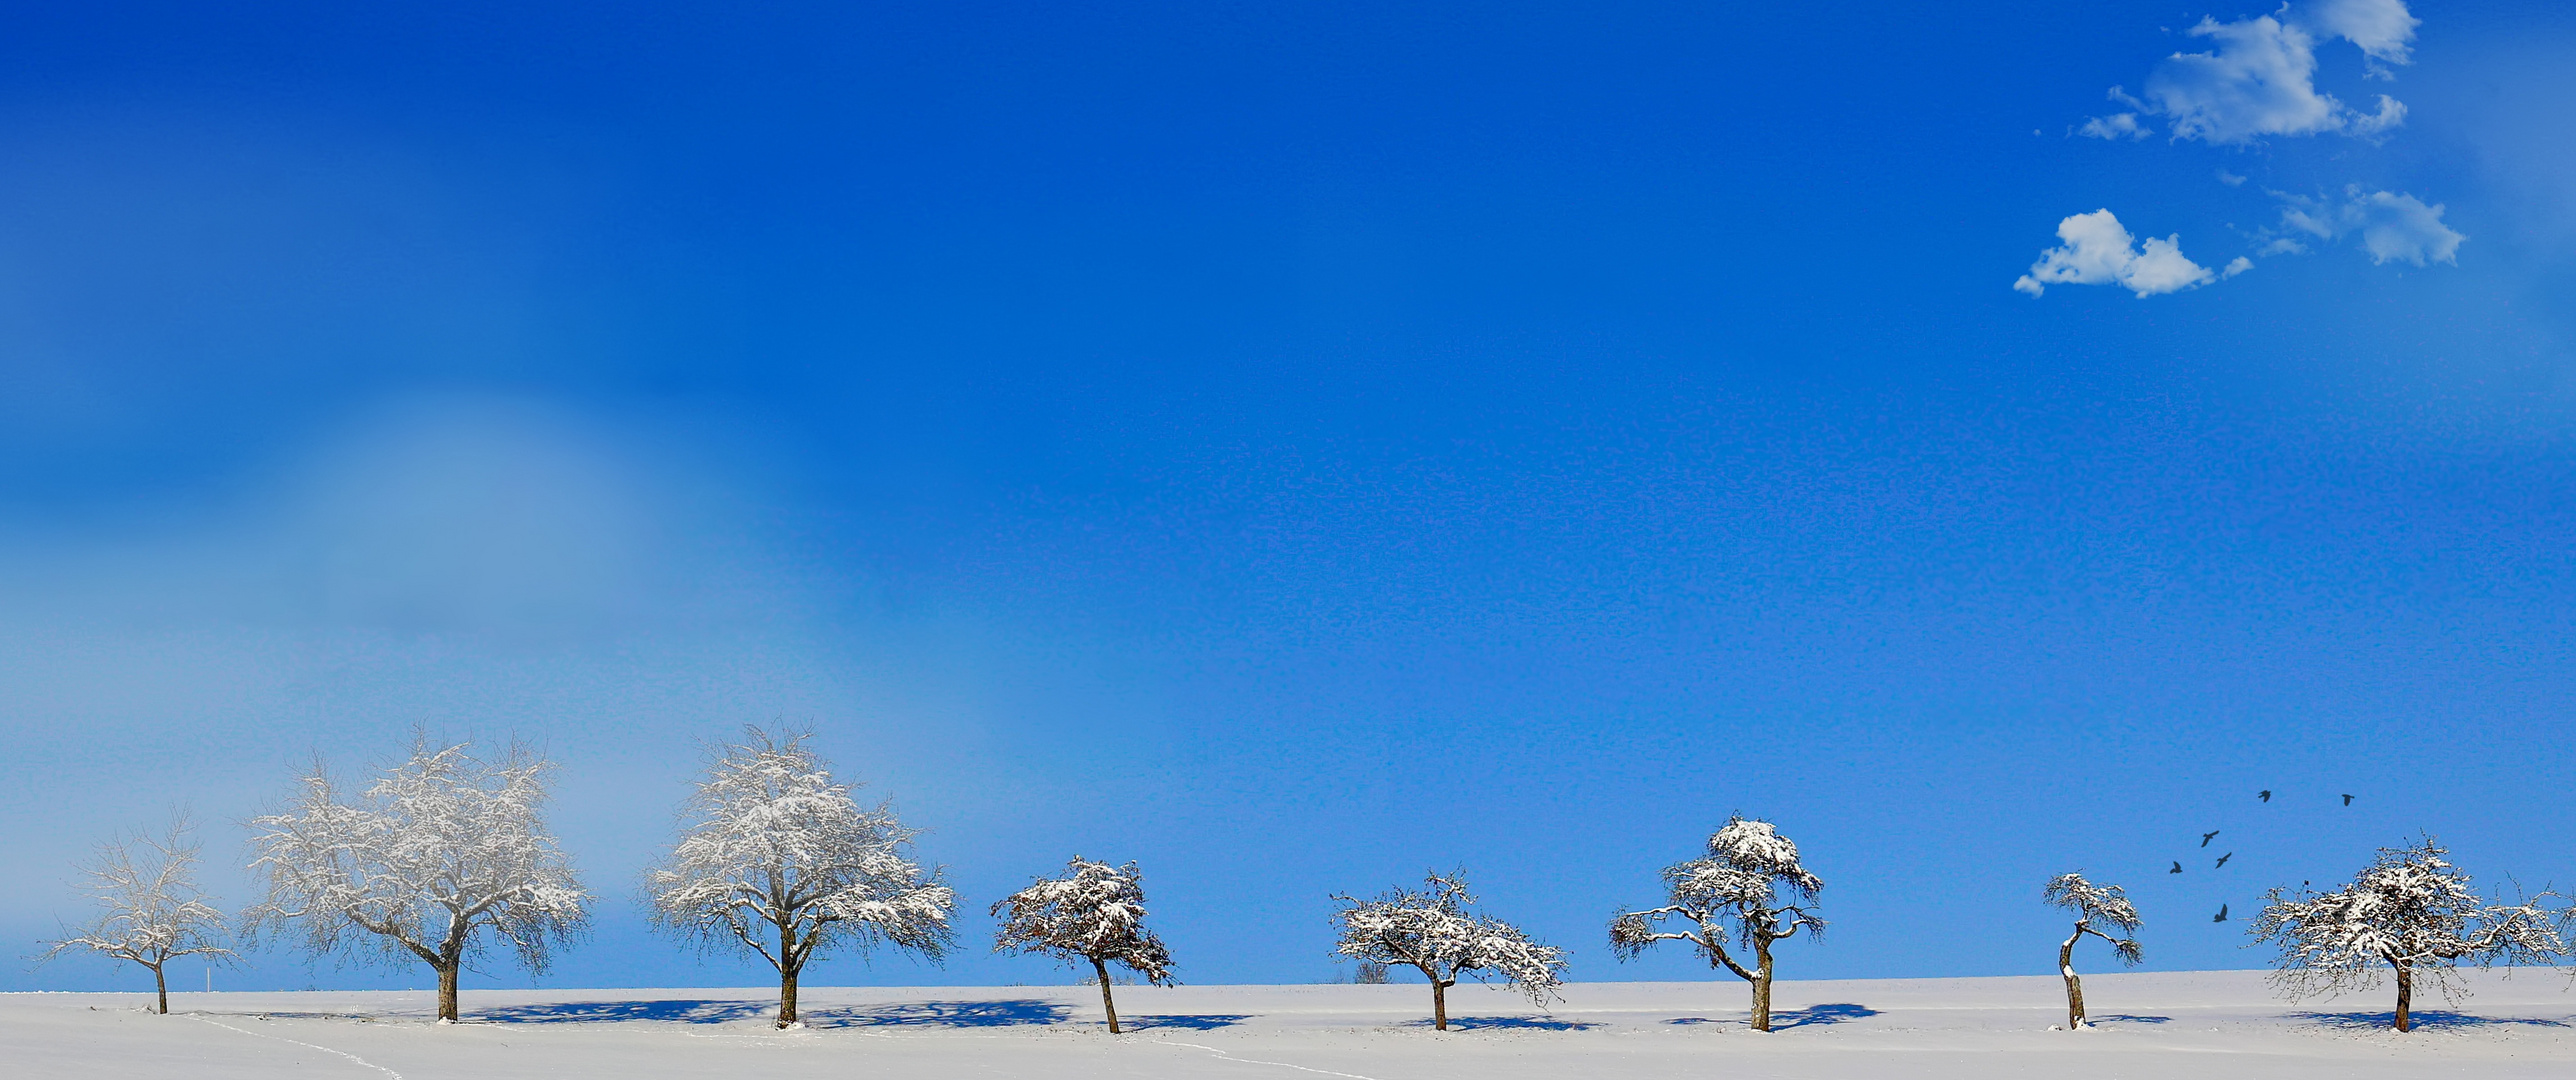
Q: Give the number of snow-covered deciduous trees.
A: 8